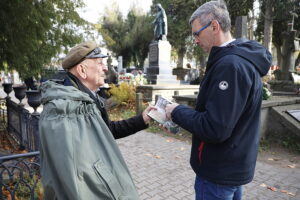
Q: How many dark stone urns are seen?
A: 3